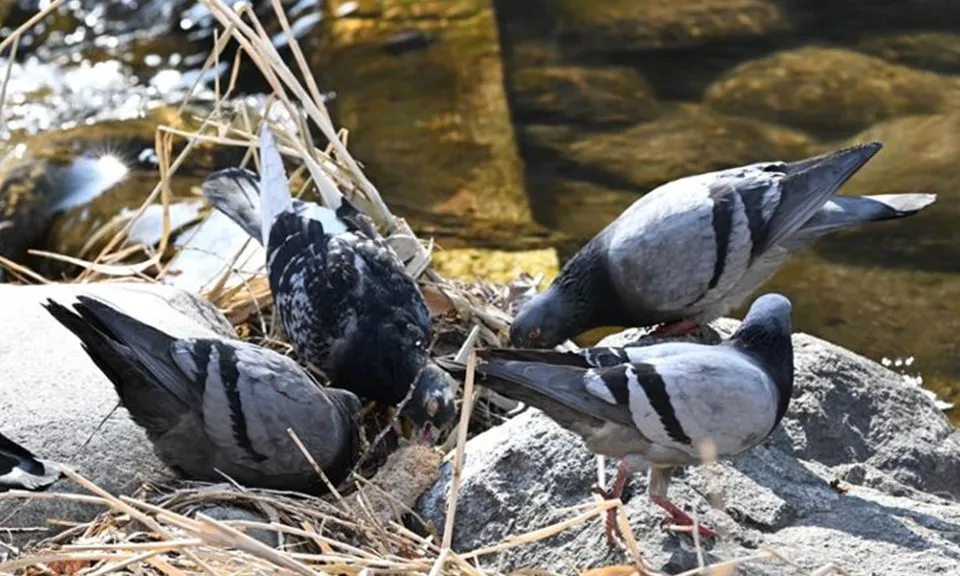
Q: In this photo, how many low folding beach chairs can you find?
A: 0